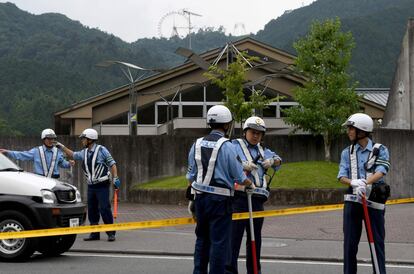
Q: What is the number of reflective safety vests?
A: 5